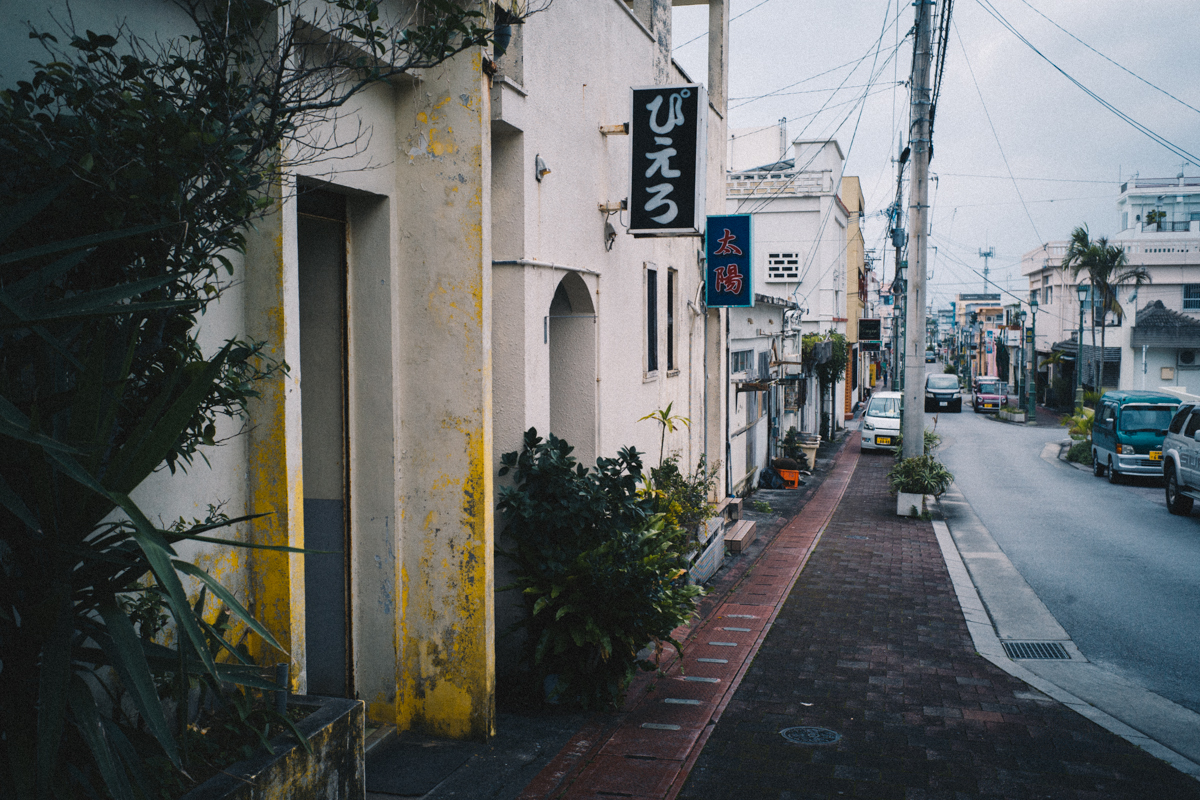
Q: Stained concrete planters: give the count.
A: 1